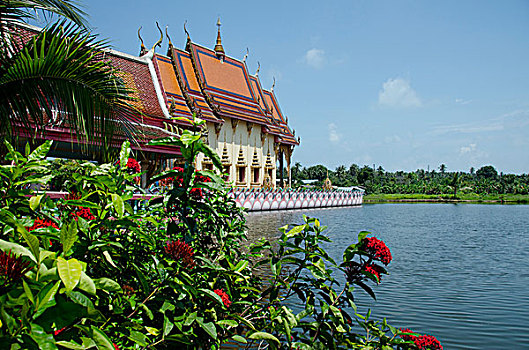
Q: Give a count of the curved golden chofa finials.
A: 7